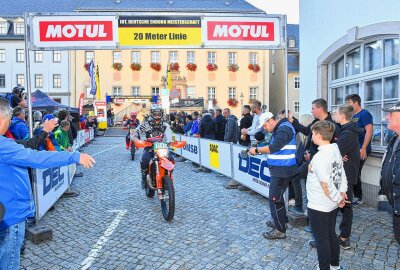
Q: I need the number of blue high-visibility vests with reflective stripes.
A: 1